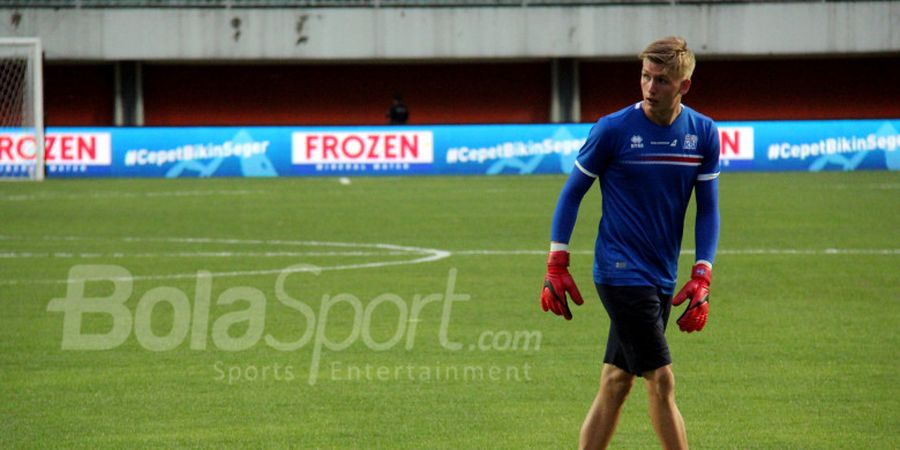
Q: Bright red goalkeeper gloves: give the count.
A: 2